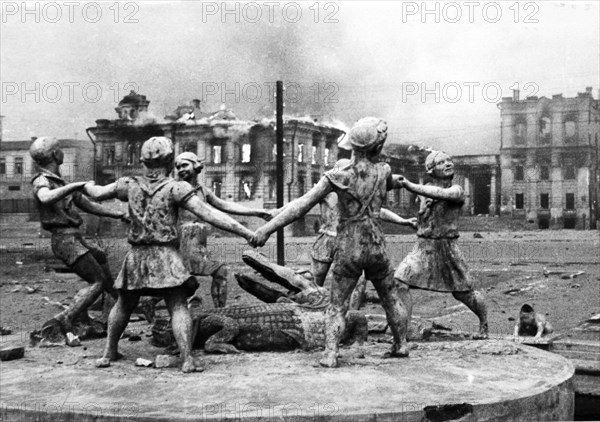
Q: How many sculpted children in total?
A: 6